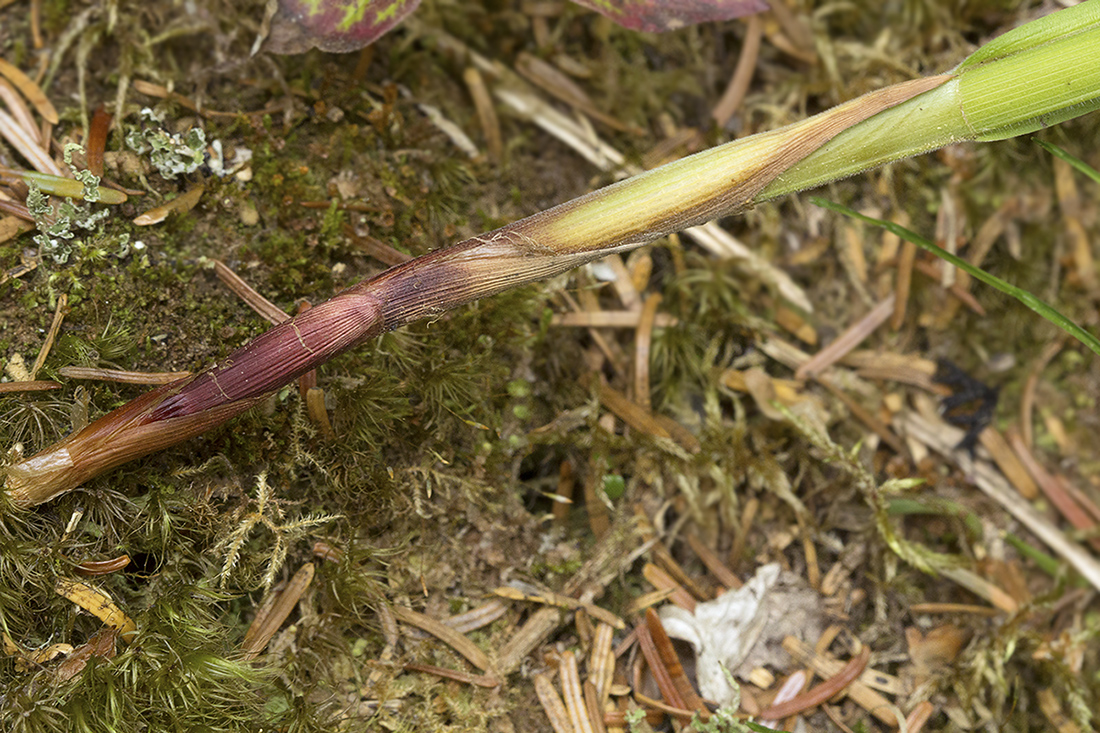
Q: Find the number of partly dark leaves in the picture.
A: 2